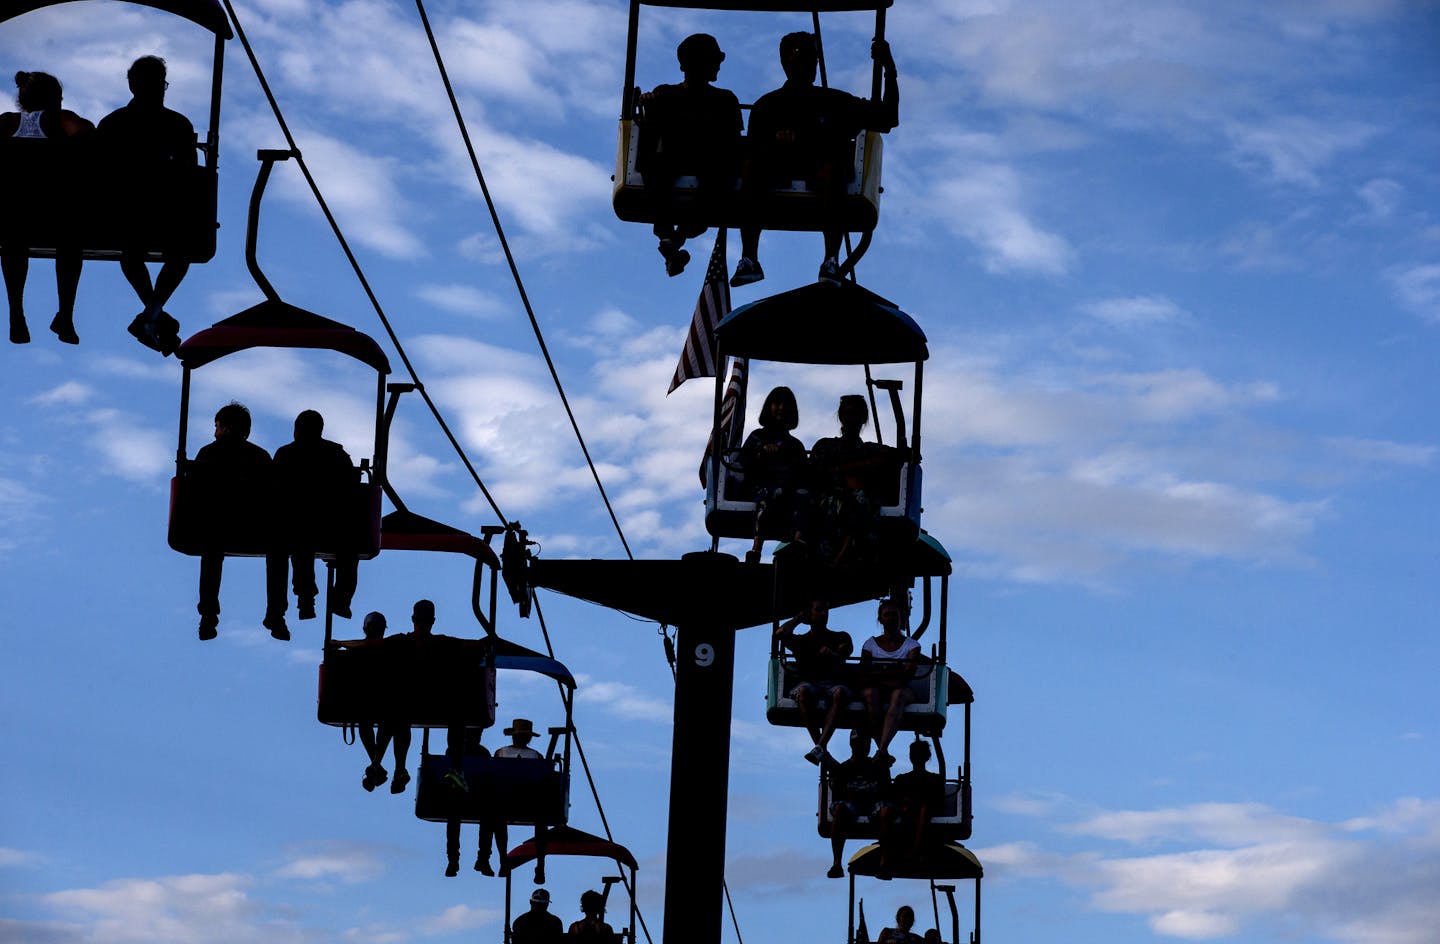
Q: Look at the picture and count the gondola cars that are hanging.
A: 10